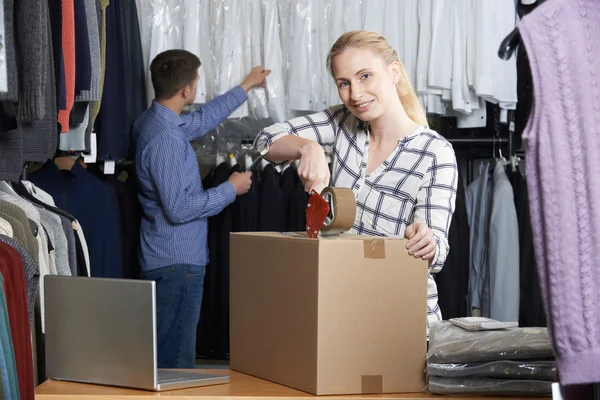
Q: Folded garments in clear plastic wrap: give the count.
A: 3